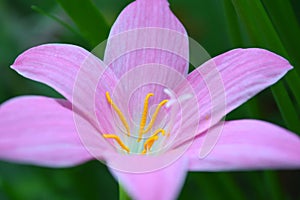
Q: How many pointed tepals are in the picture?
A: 6